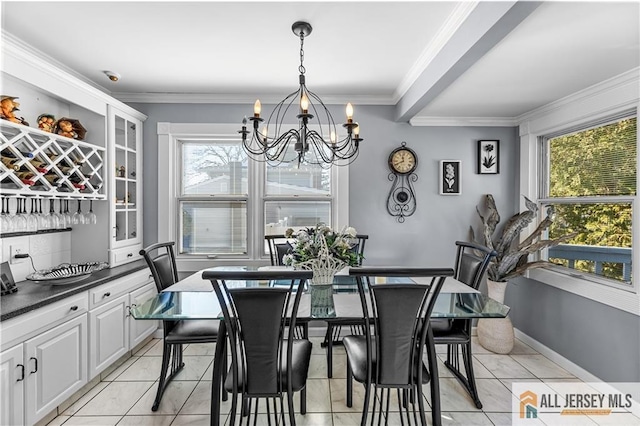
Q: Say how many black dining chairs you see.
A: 6